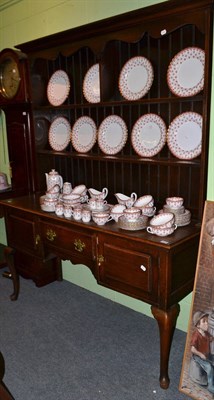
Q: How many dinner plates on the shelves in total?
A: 9